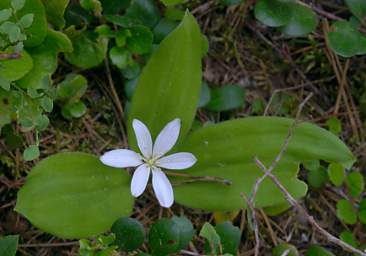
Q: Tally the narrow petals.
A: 6